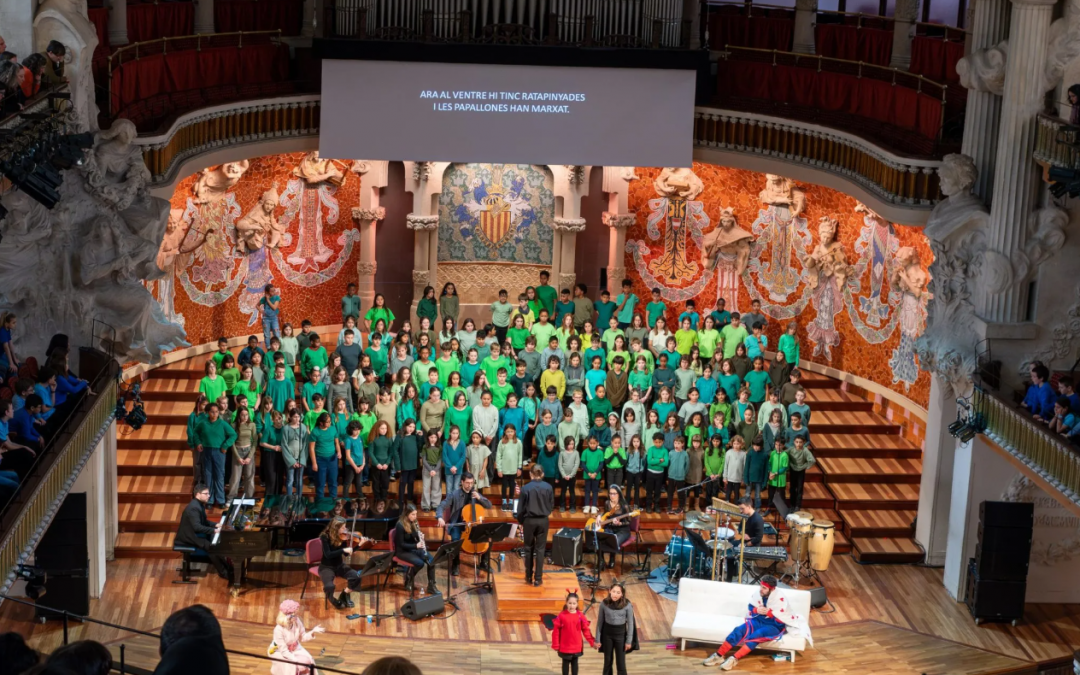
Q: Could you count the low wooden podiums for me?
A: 1